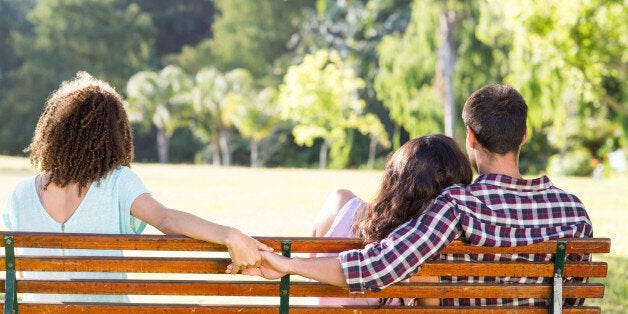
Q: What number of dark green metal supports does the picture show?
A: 3